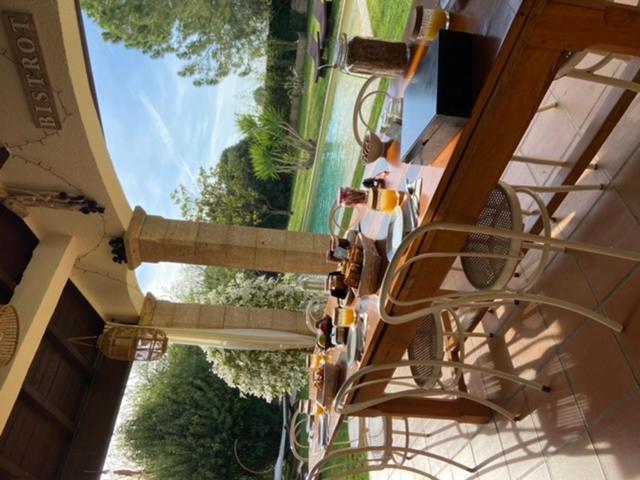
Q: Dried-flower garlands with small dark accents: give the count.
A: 1